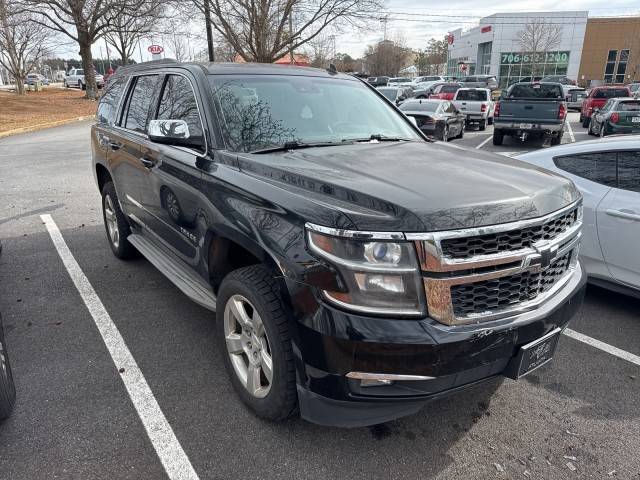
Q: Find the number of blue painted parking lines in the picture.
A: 0